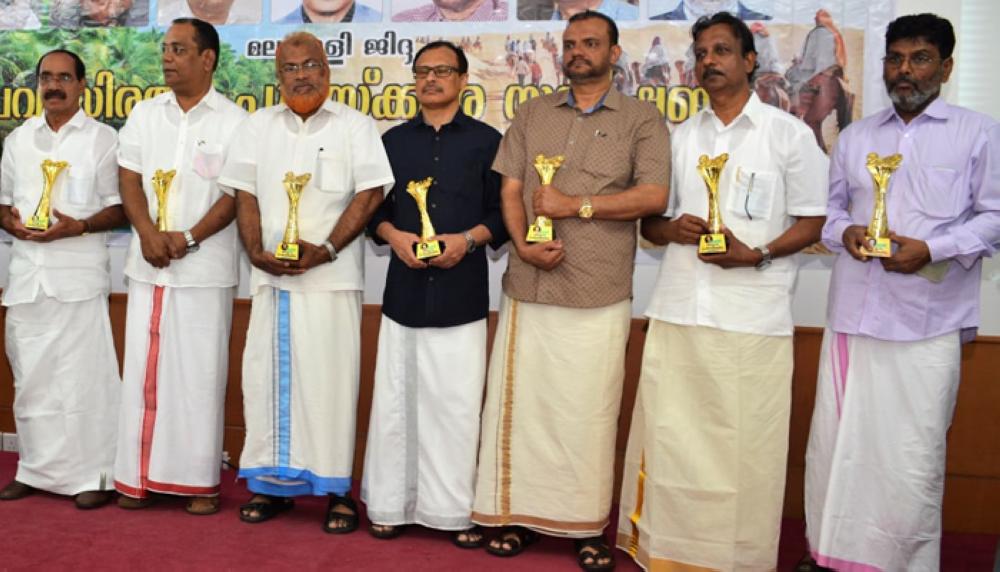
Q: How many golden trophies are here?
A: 7